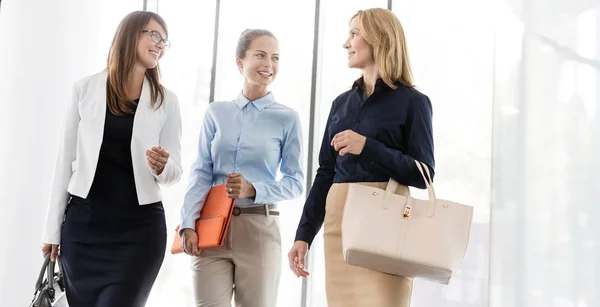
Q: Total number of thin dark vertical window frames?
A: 4